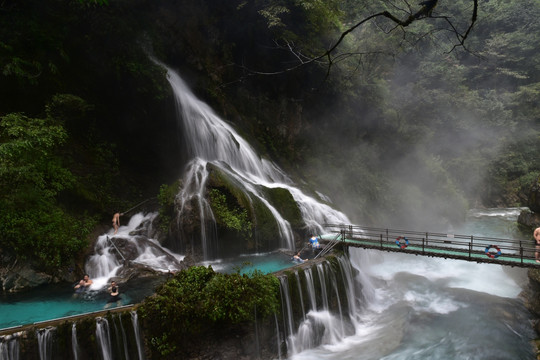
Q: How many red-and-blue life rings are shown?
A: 2